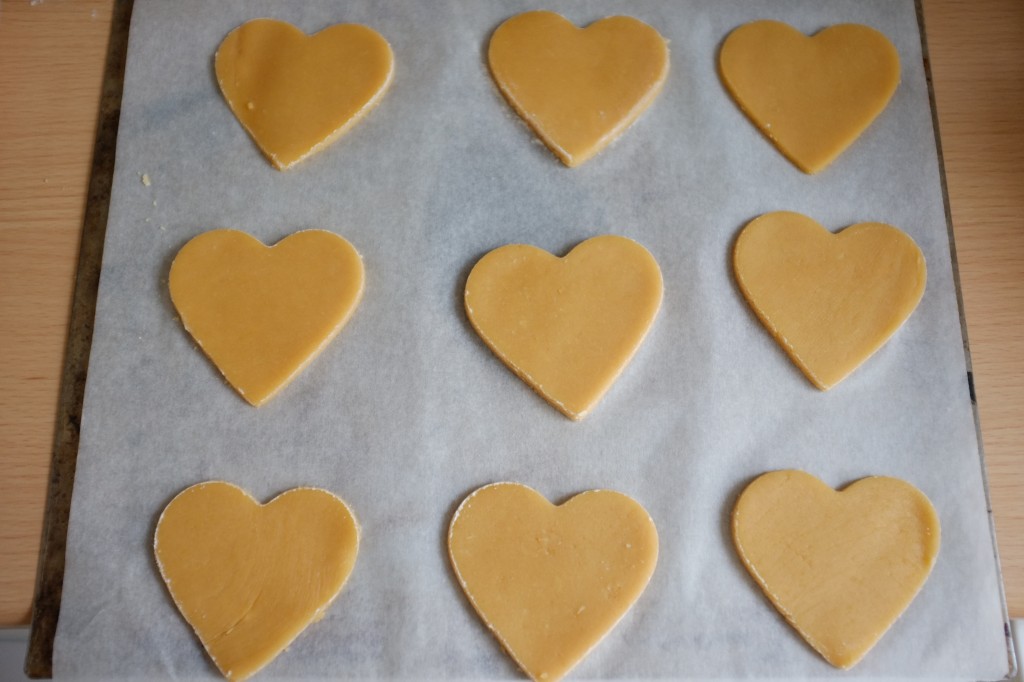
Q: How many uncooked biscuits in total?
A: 9